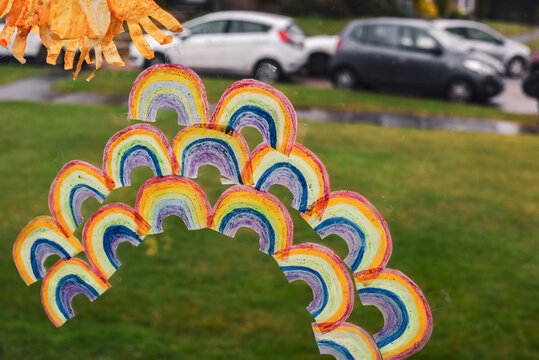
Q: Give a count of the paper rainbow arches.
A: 15